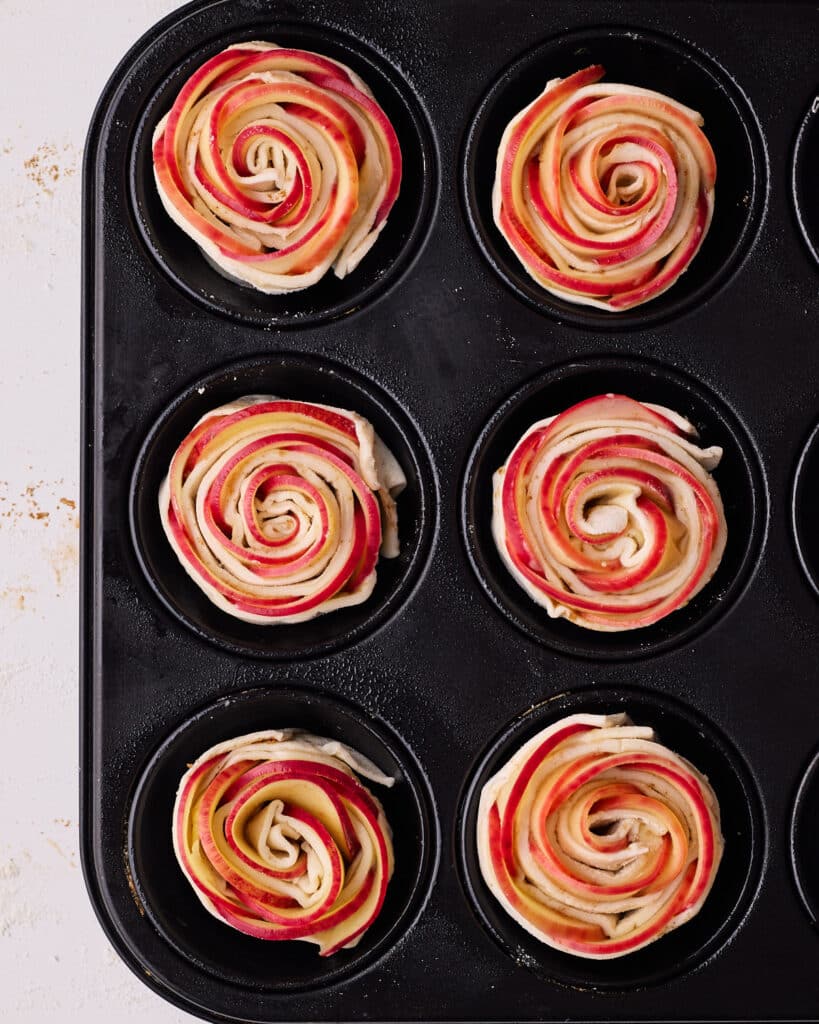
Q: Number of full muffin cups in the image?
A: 6